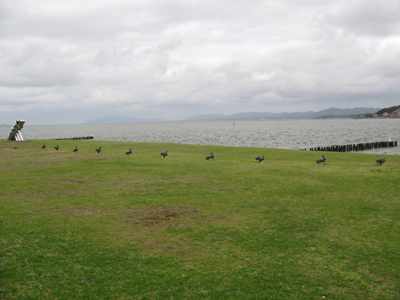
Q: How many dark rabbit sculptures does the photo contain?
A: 10